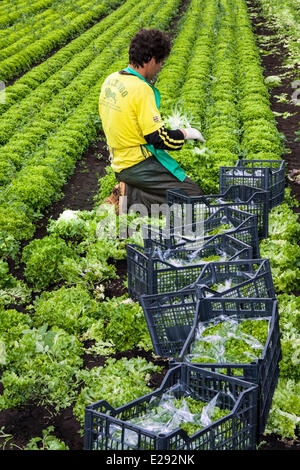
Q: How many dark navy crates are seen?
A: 7